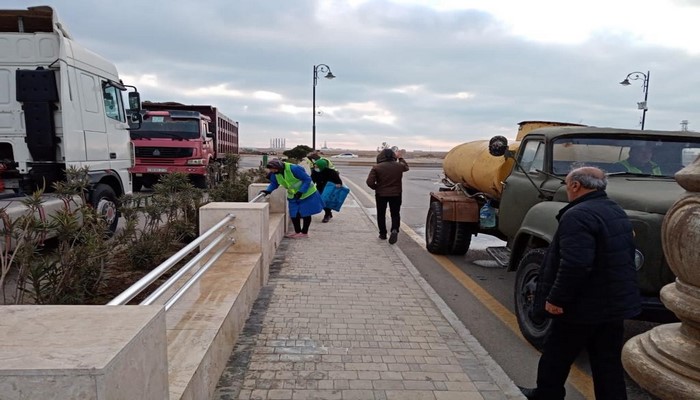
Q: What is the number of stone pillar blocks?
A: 3